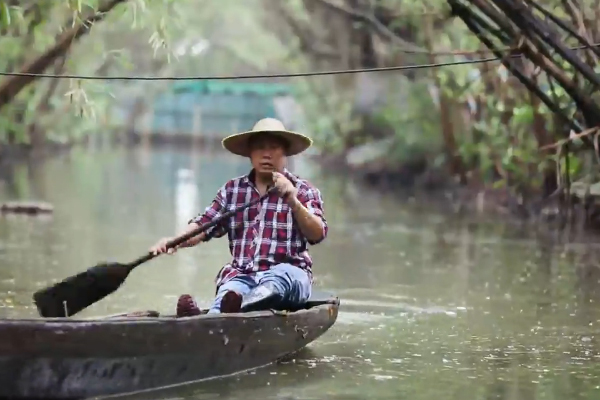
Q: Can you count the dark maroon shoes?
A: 2